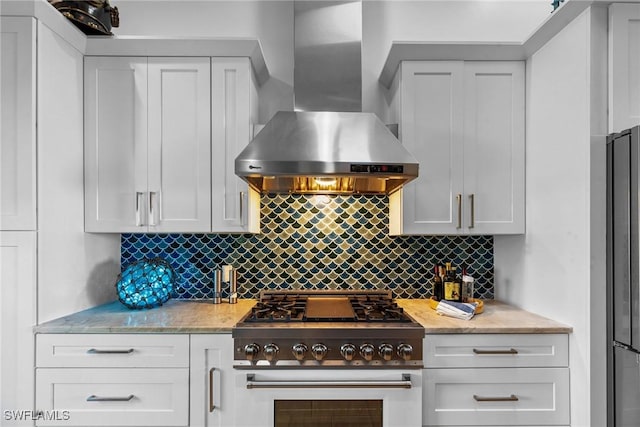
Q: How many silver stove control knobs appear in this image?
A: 8